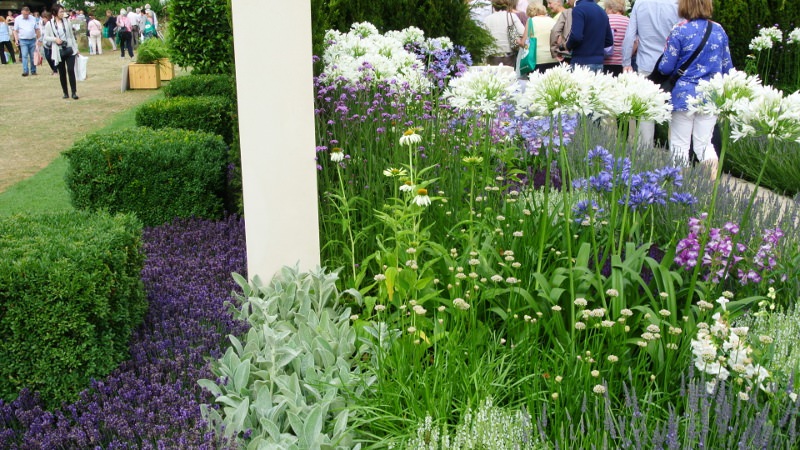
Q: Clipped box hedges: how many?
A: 4